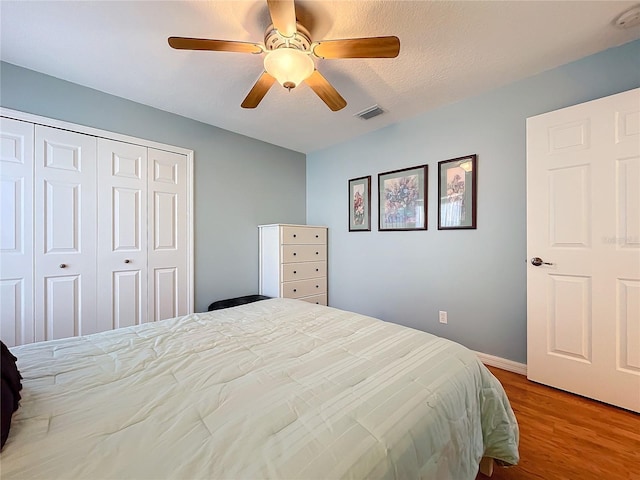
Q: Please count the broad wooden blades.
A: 5